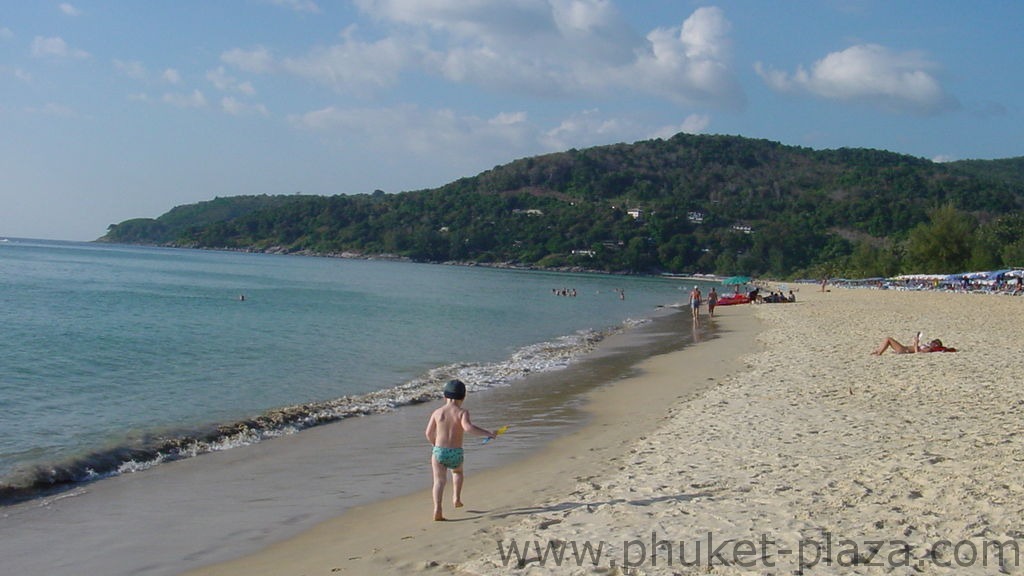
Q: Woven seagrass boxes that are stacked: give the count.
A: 0